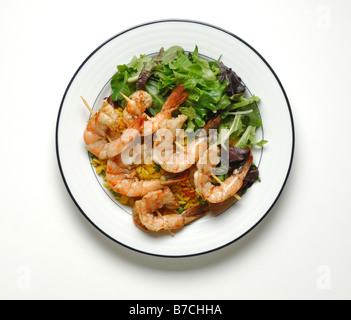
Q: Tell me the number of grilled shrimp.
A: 6